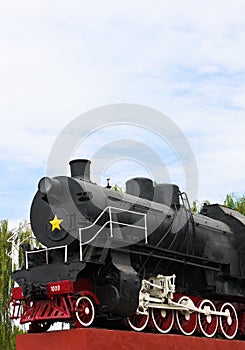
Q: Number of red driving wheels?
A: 5